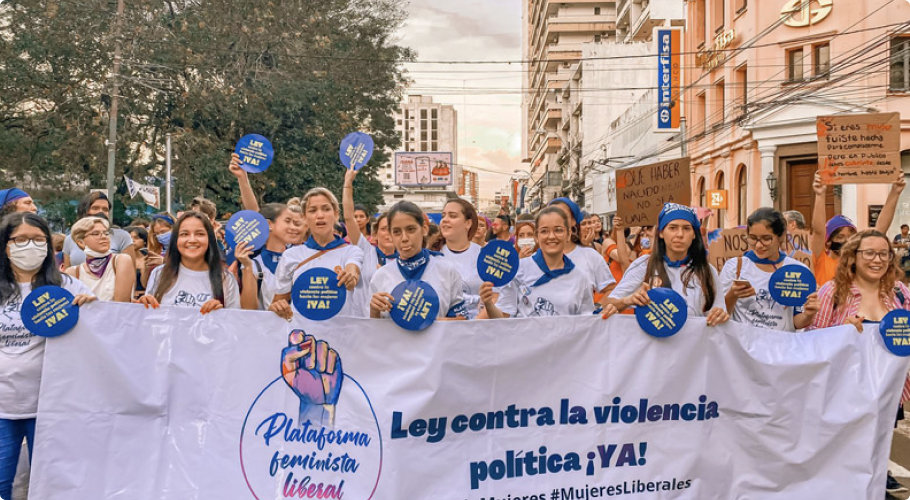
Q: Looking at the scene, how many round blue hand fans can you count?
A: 10